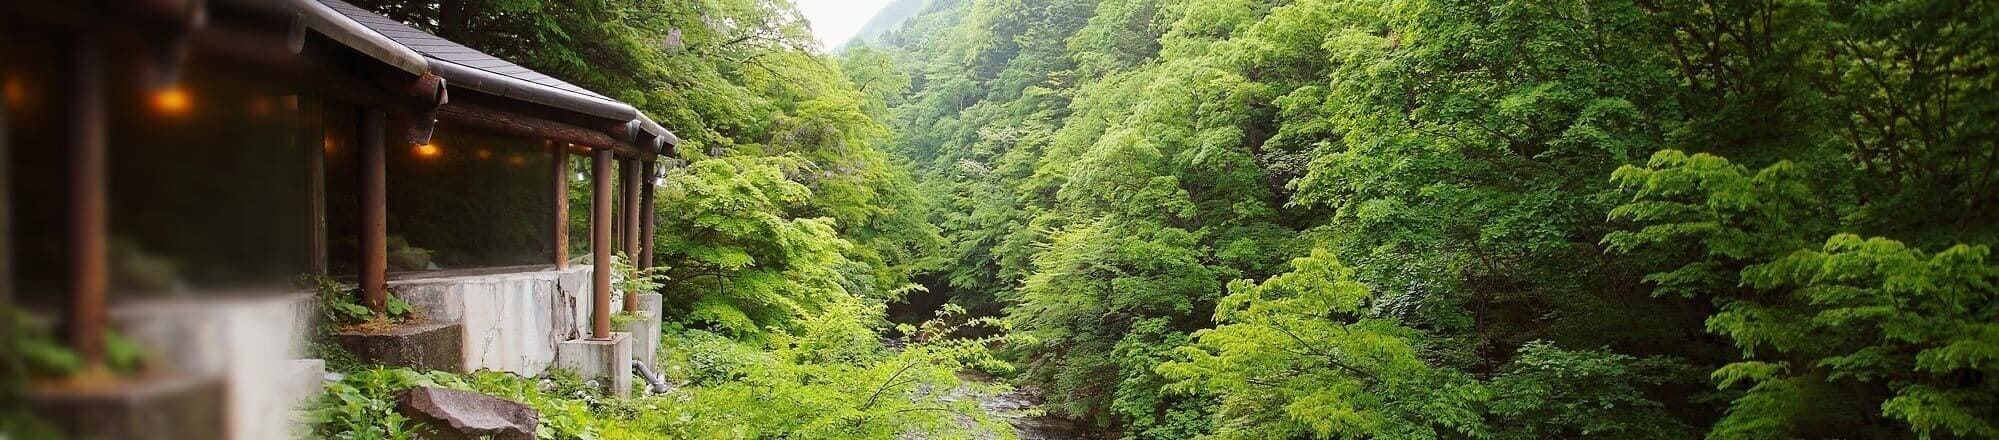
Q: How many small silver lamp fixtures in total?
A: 2